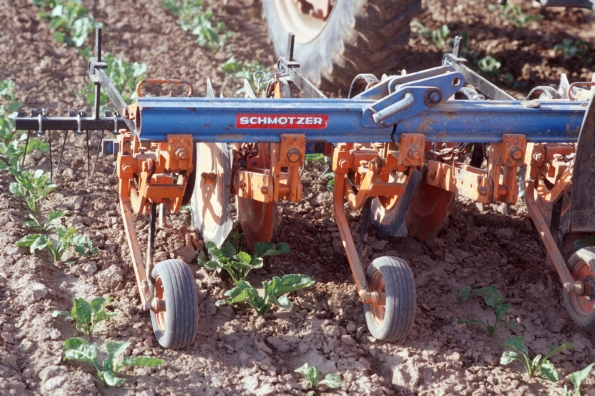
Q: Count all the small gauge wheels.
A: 3